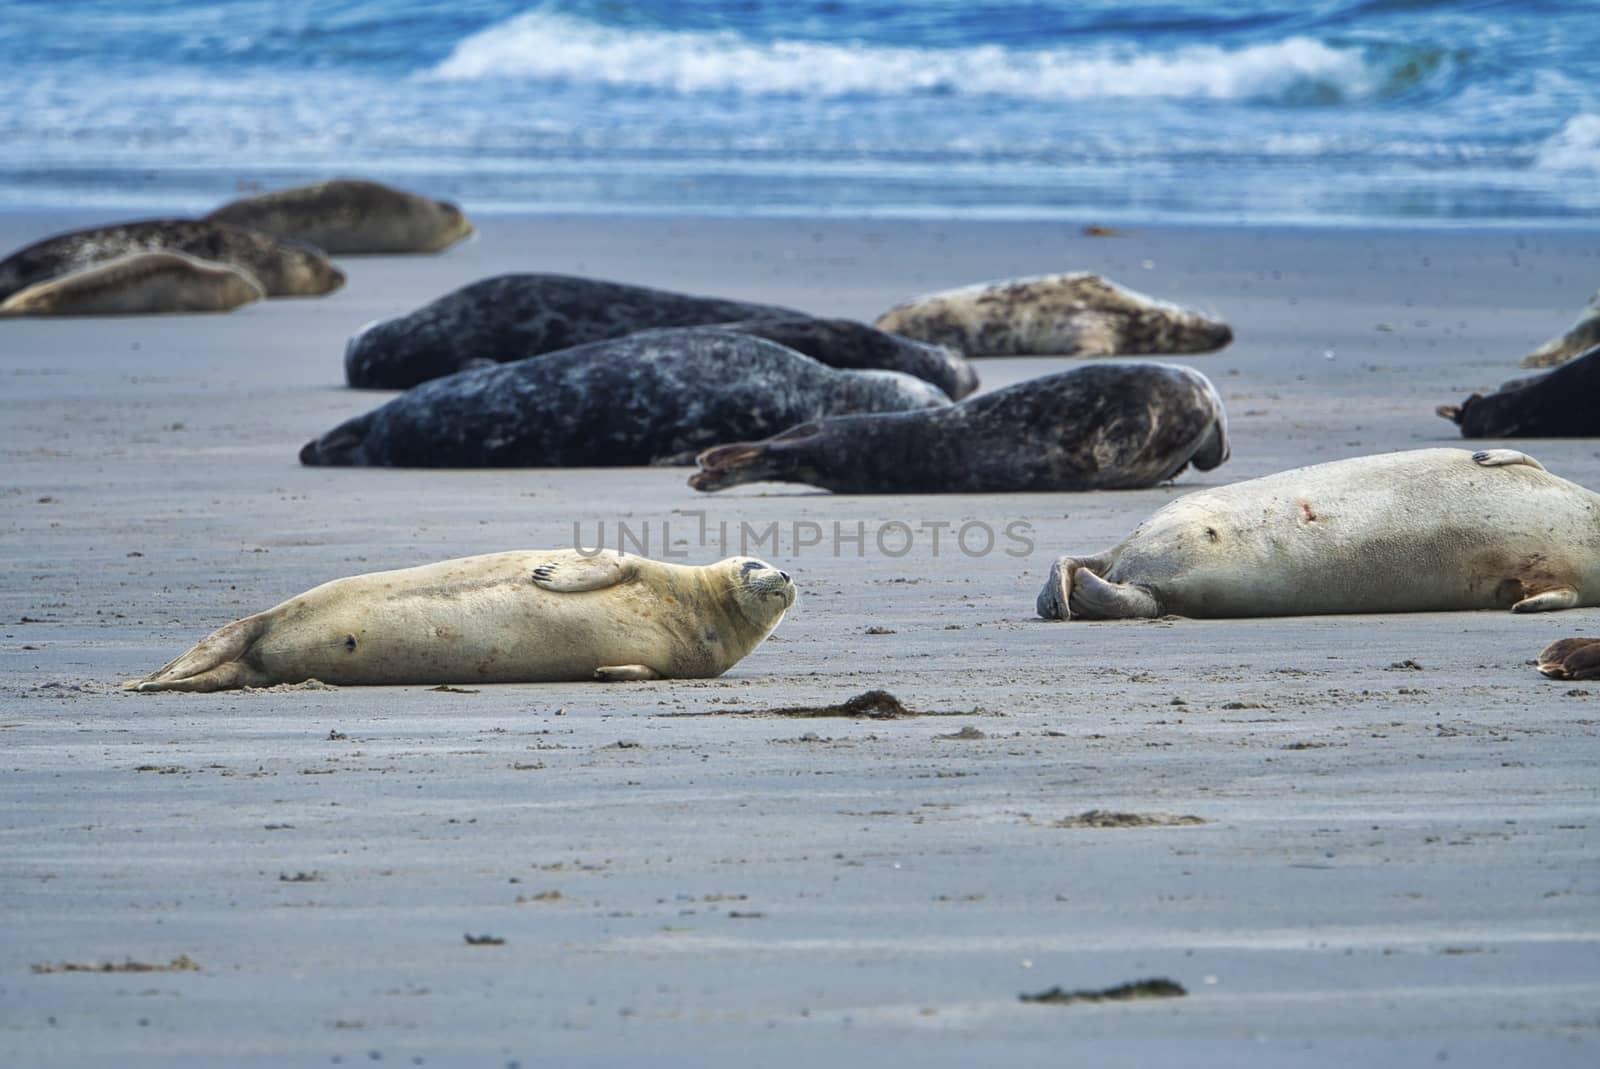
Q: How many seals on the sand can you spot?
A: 13